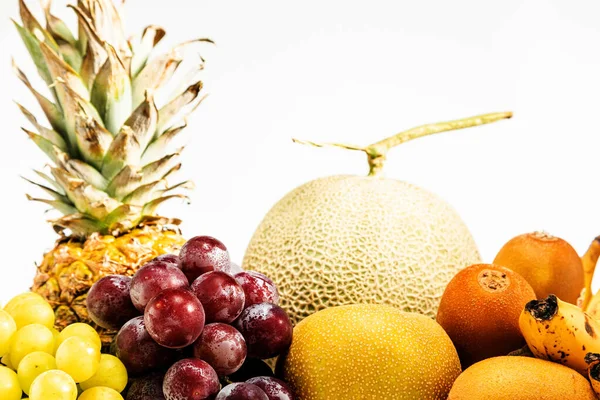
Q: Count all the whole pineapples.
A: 1